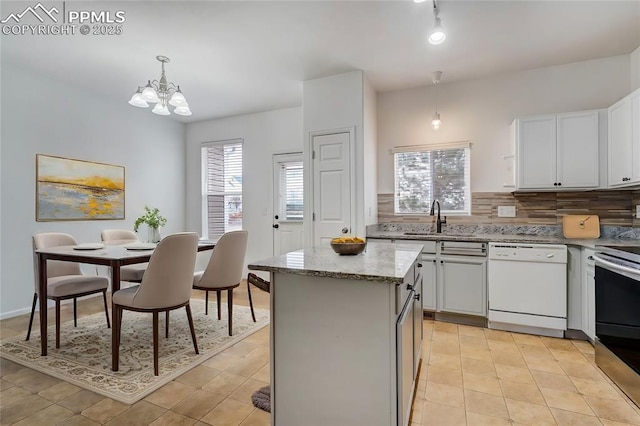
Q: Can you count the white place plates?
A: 2